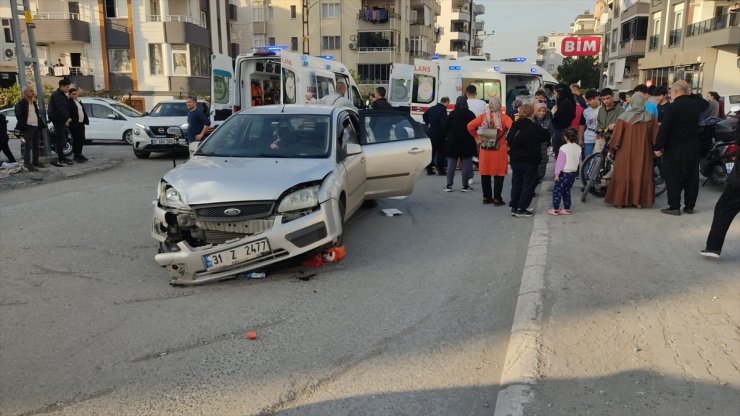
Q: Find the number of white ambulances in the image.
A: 2